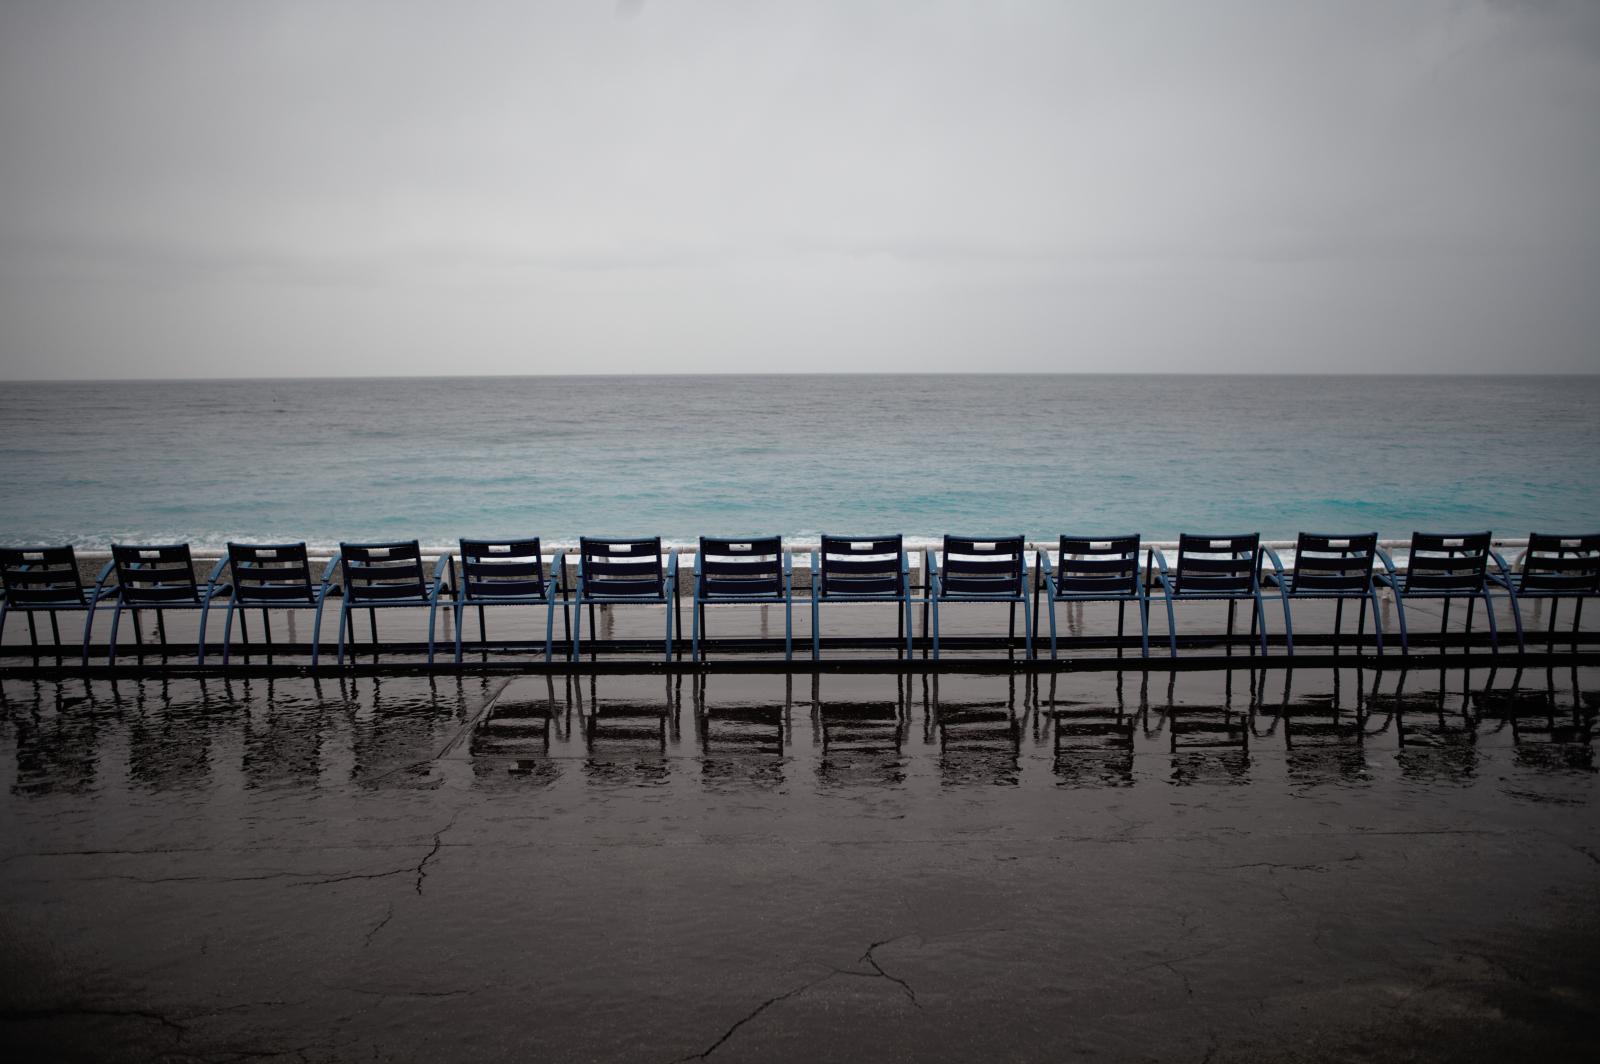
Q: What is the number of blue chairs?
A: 14